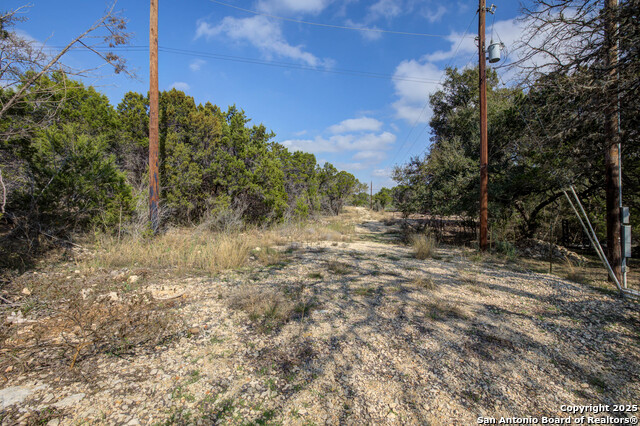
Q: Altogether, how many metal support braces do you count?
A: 2